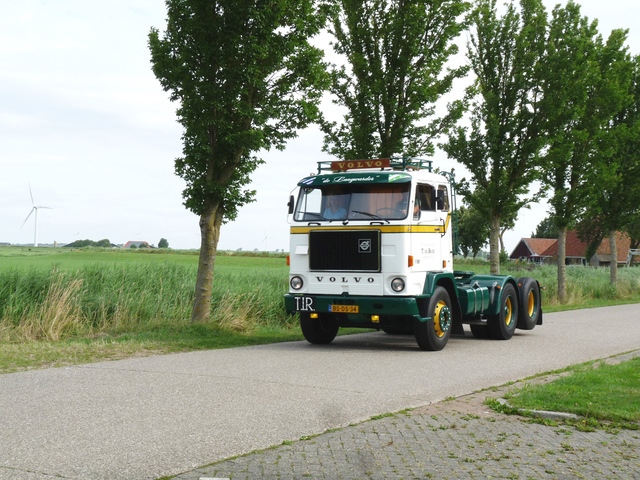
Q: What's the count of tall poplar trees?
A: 5